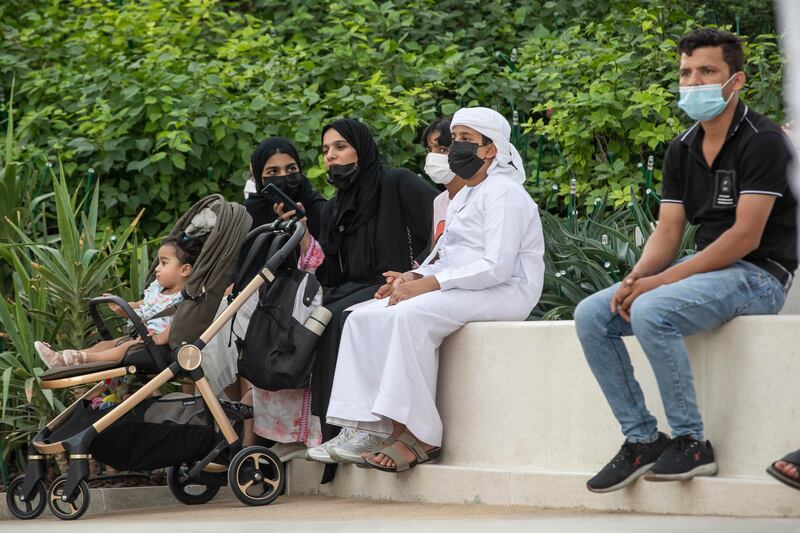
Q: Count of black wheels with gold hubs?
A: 2